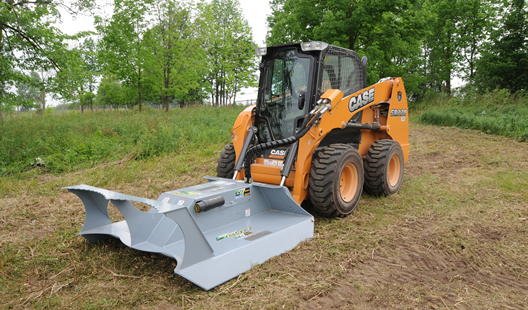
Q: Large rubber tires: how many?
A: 3